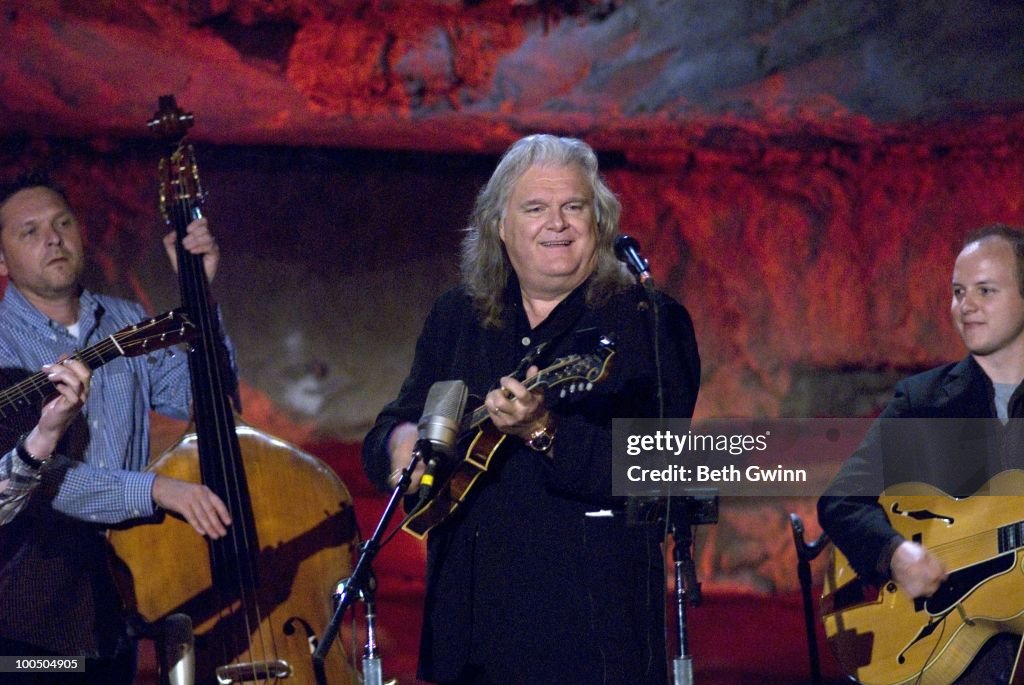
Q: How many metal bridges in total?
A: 1